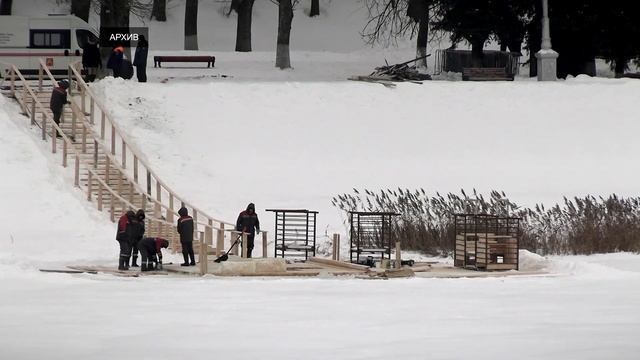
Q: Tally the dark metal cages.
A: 3